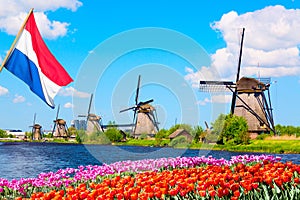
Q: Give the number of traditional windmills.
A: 5